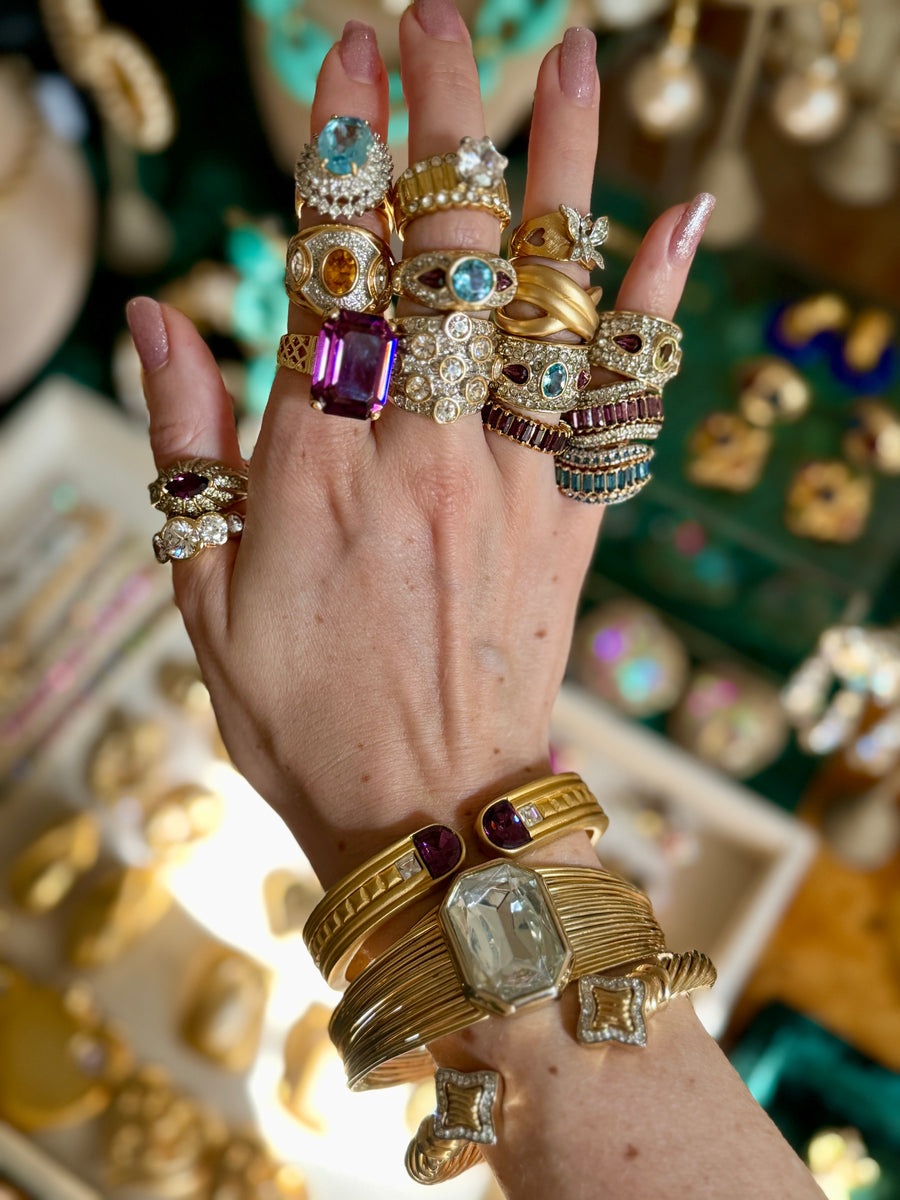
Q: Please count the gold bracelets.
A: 3